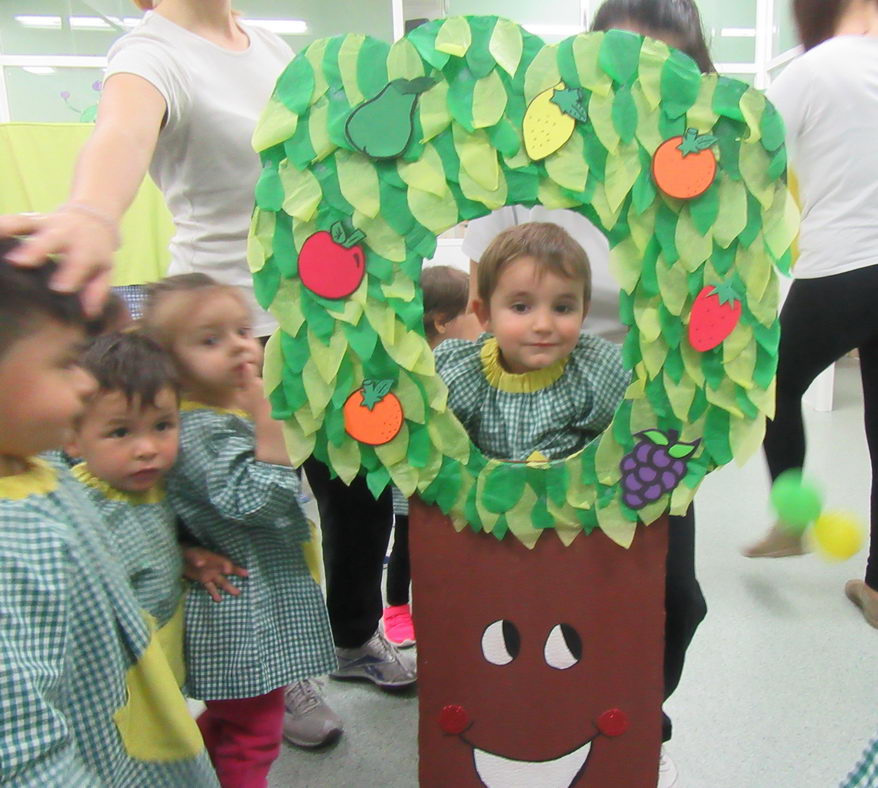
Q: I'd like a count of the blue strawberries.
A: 0